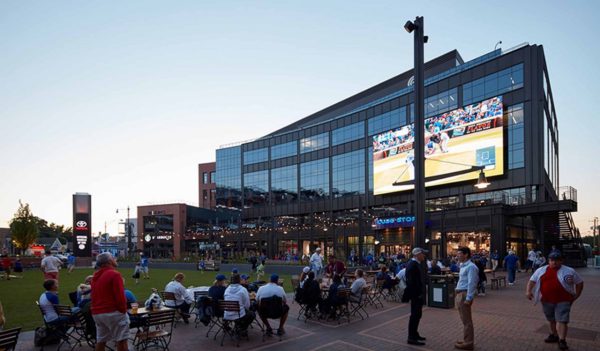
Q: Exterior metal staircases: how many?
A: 1